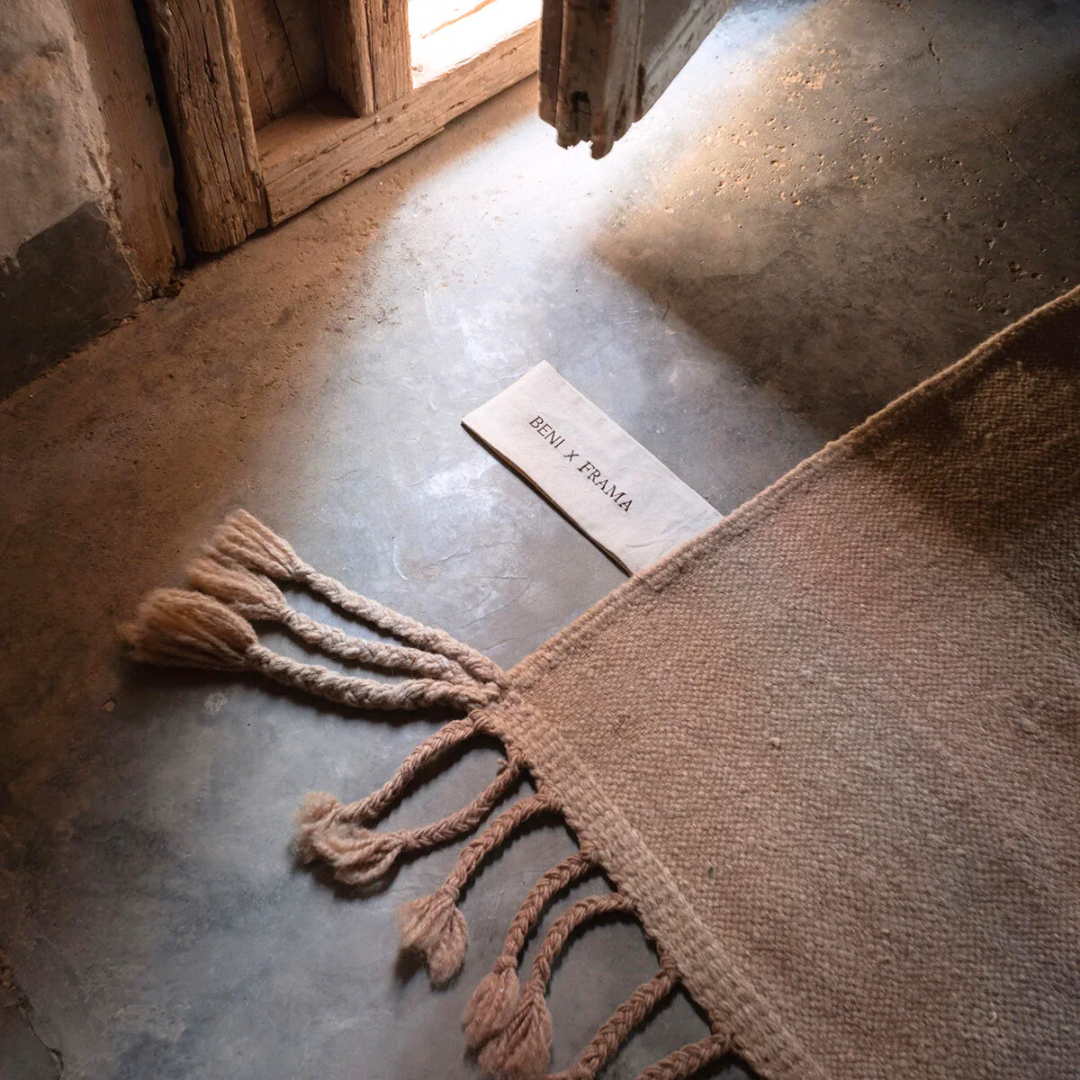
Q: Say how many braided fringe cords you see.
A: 10